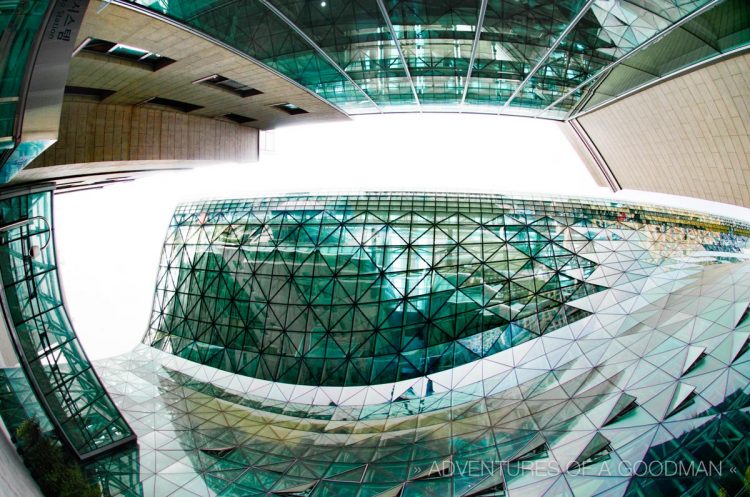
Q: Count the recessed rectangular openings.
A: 6